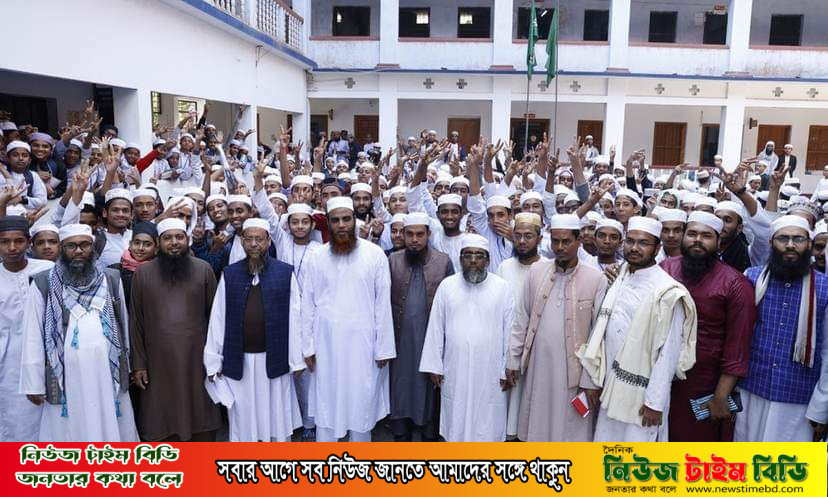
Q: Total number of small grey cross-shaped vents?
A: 9